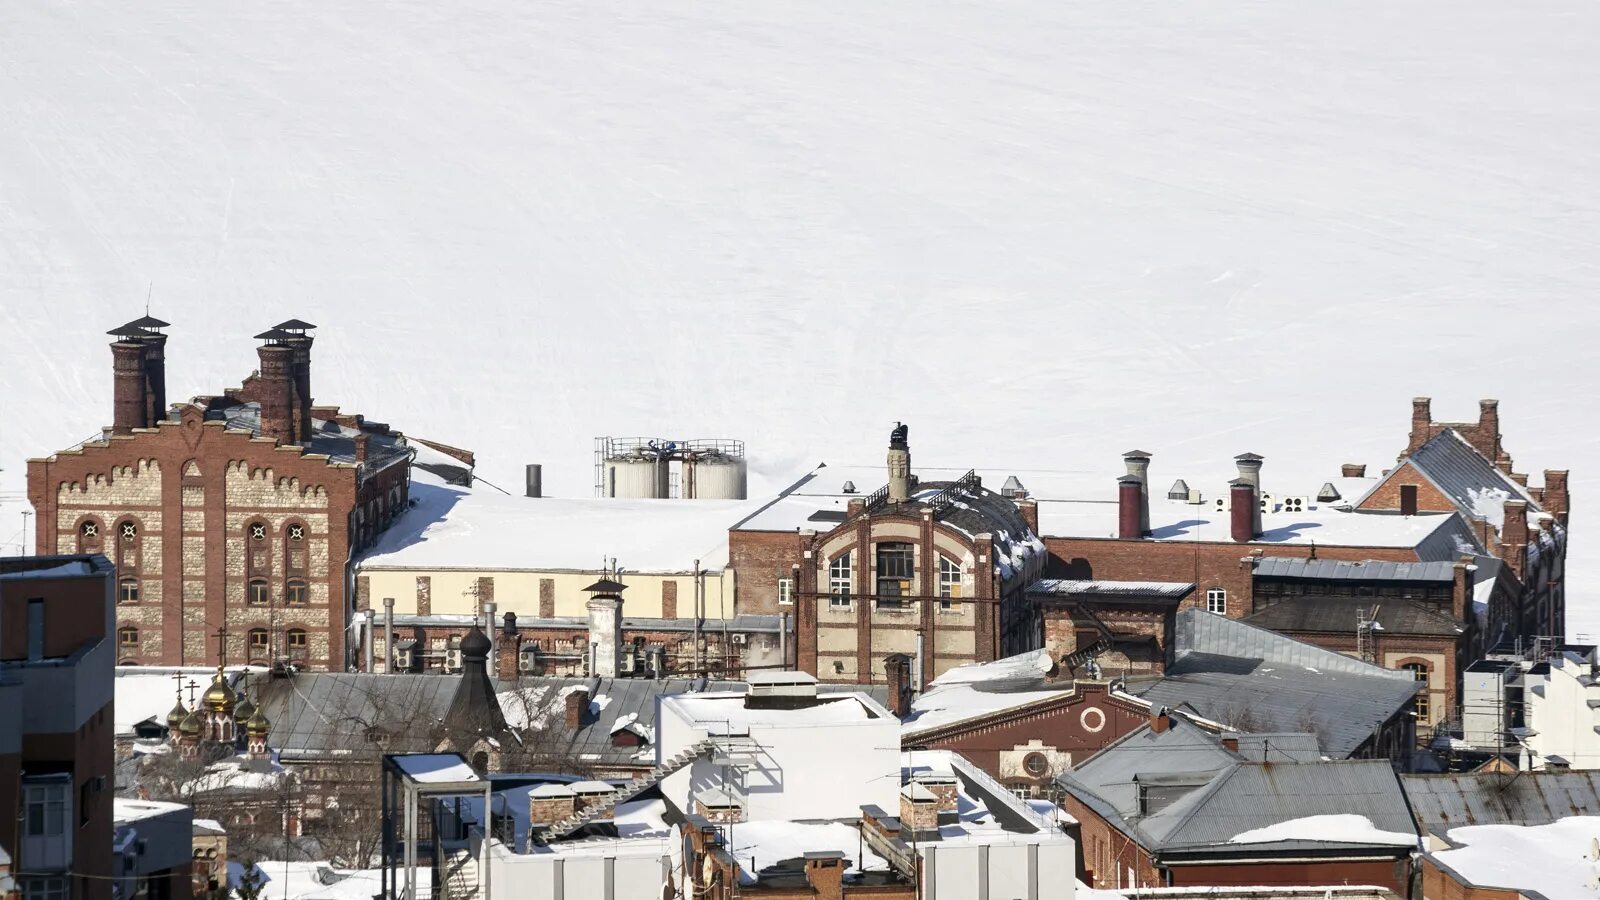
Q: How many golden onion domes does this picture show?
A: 5